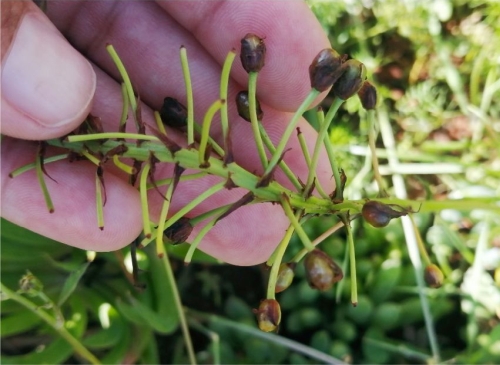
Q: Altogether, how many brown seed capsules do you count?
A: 12